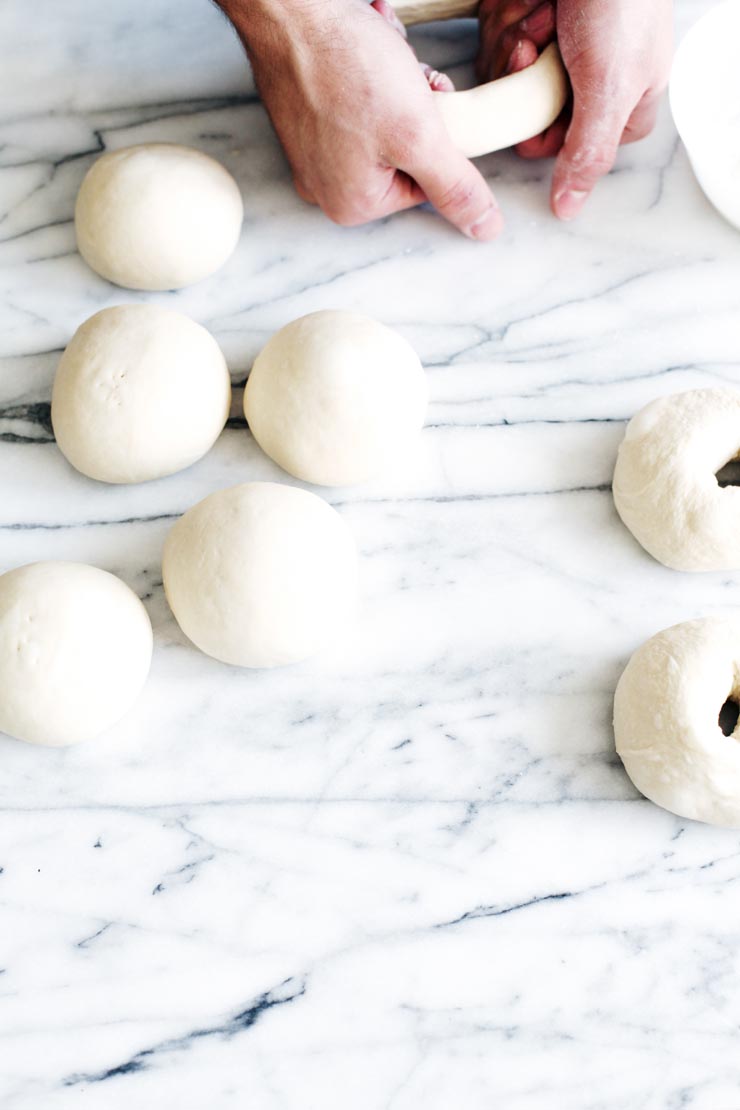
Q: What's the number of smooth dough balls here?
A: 5